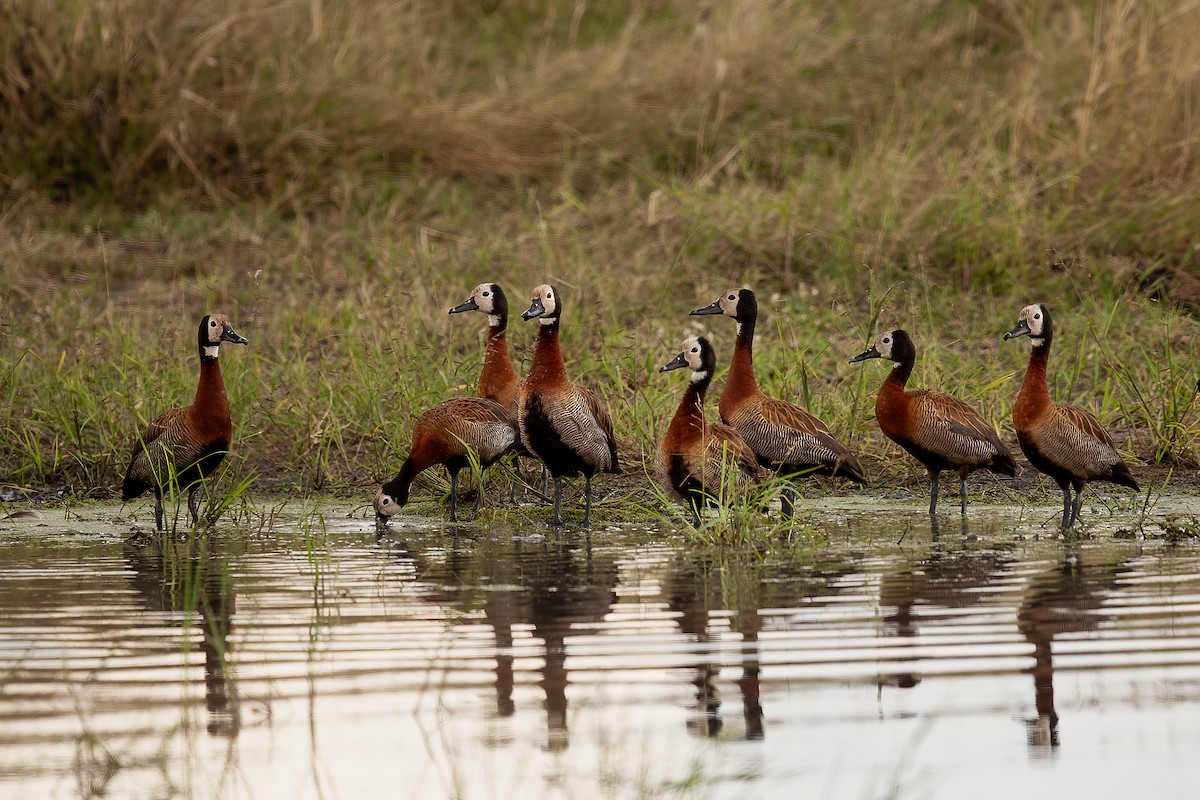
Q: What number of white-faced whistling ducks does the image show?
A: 8